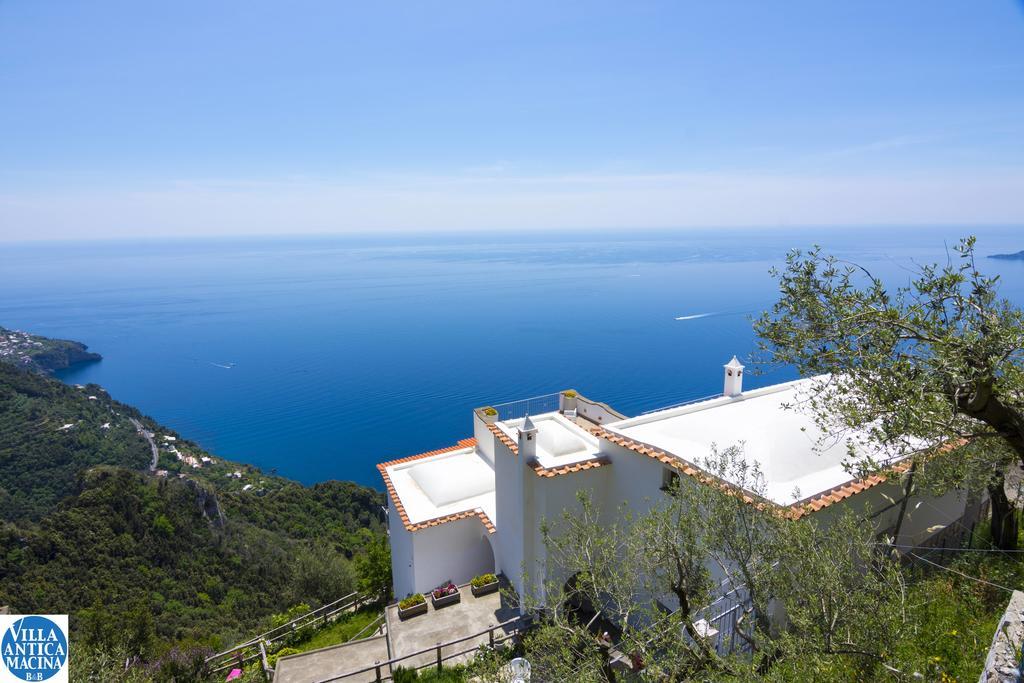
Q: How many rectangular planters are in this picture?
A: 3